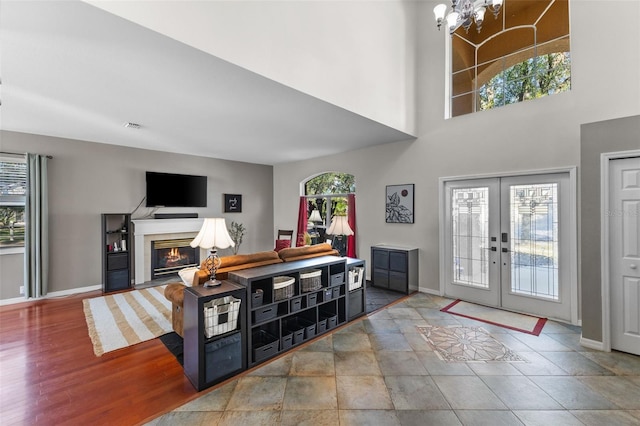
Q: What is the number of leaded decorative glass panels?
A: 2